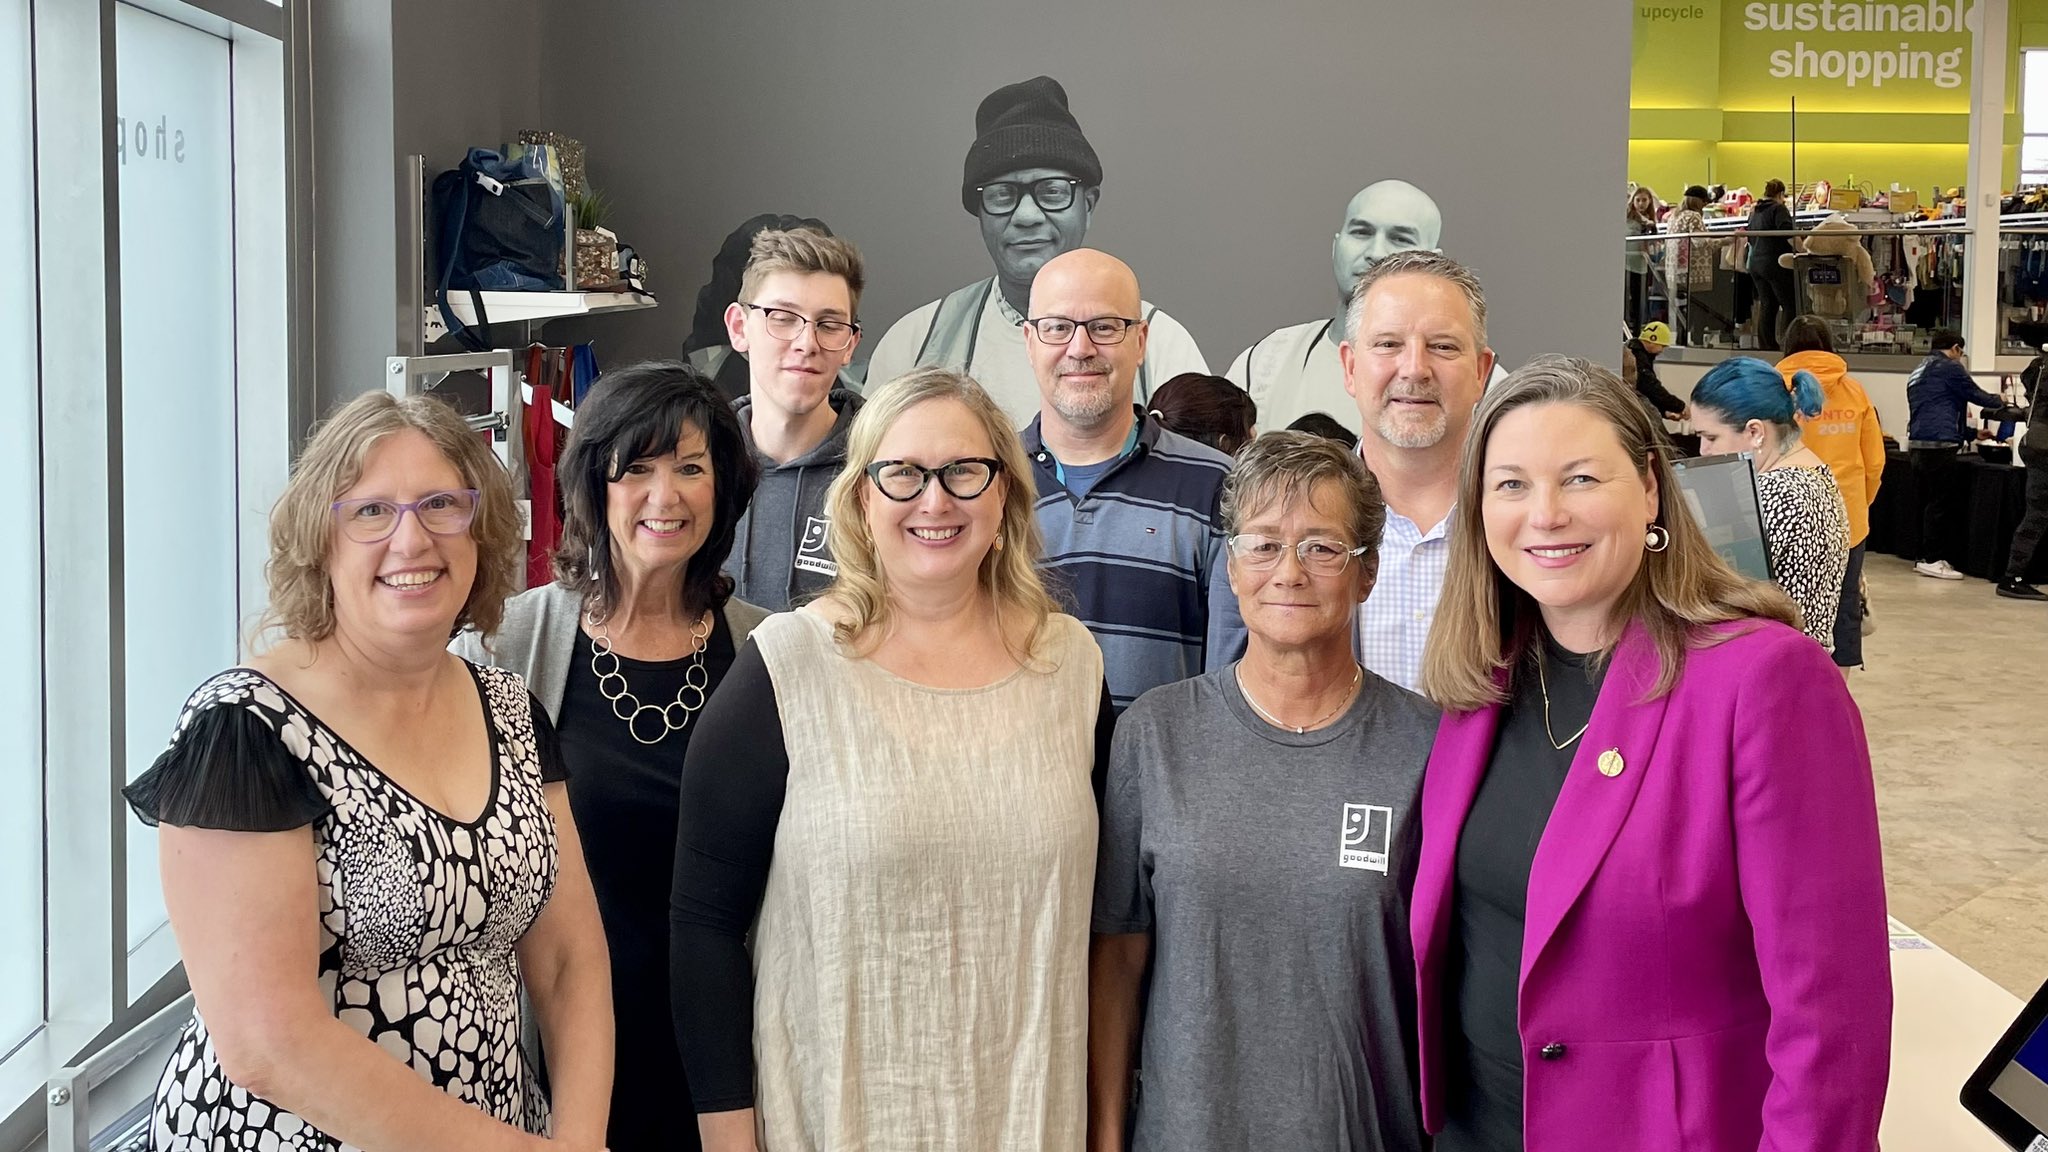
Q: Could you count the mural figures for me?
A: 3